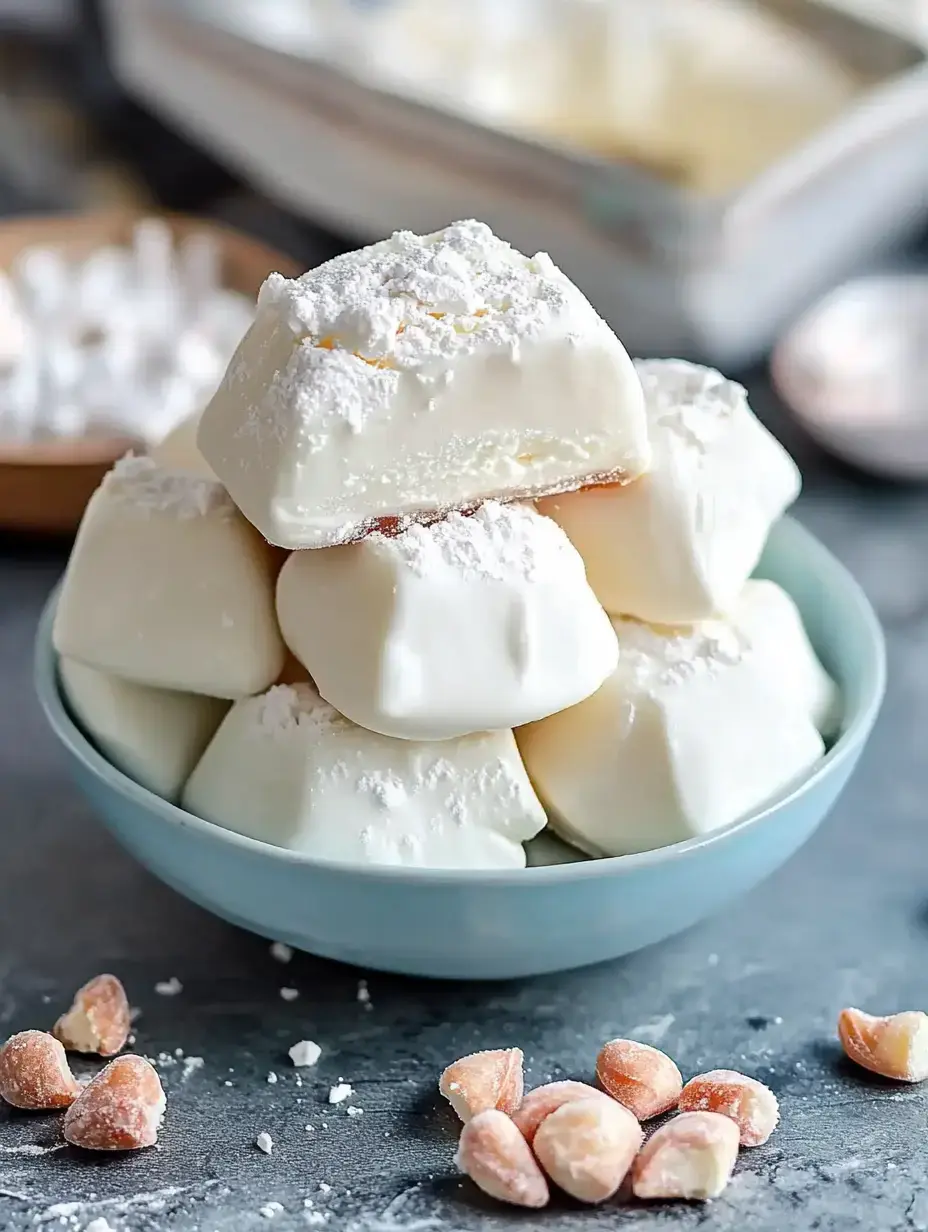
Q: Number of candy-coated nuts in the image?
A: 11